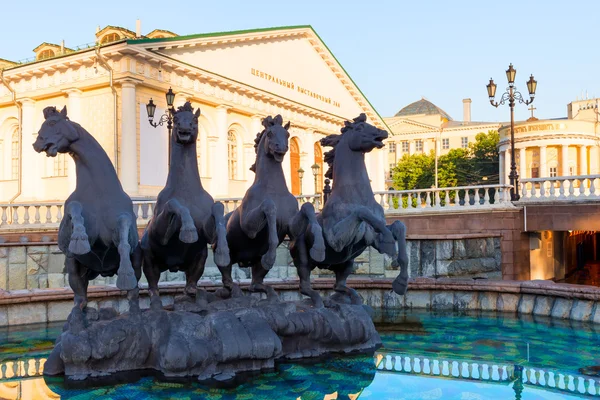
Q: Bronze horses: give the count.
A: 4